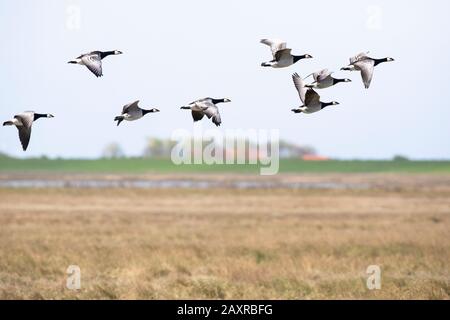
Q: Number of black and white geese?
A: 8